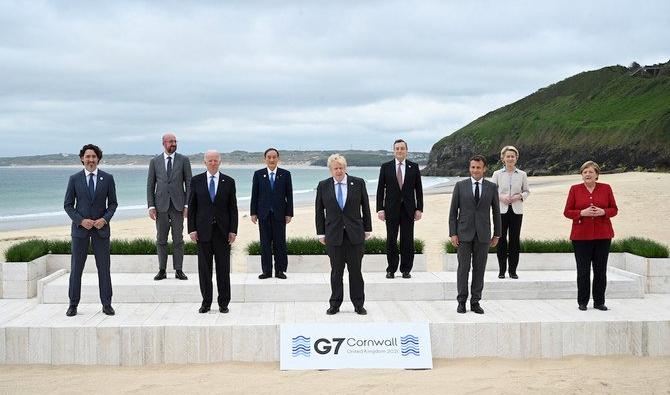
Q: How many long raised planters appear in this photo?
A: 3